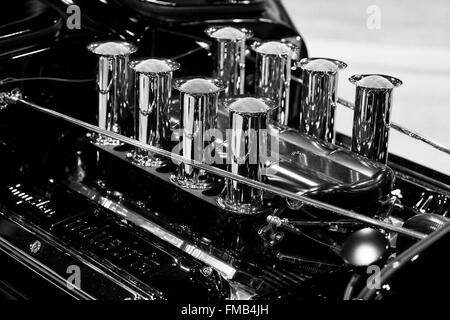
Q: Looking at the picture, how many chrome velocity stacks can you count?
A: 8